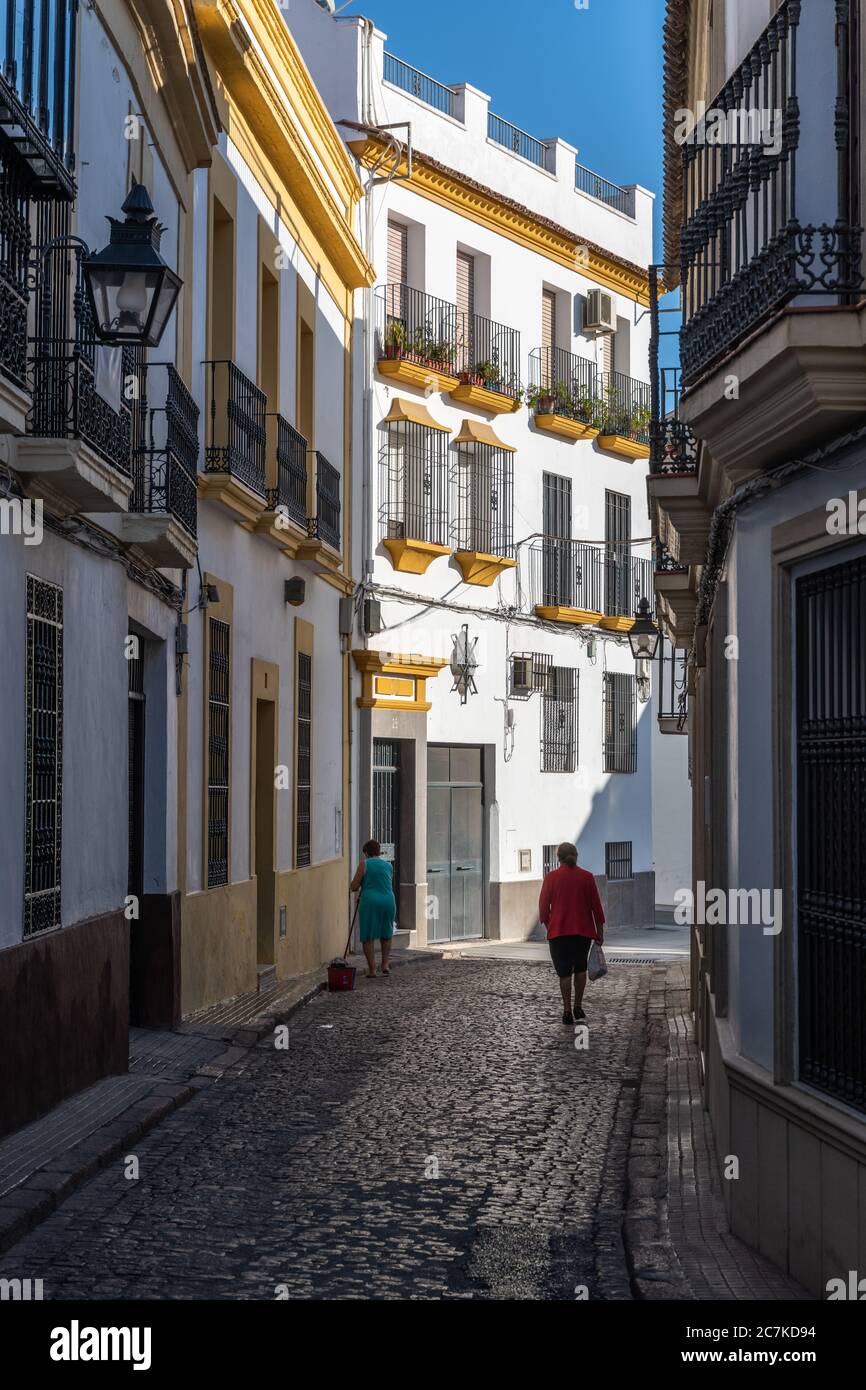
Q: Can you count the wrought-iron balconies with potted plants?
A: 4